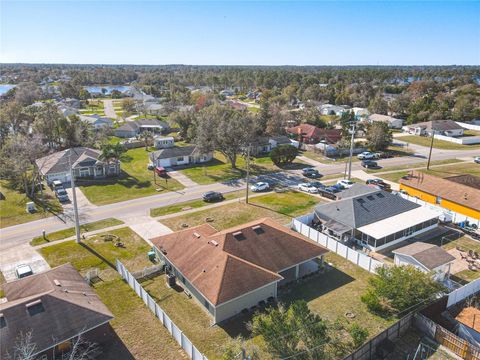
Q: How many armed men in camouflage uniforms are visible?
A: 0